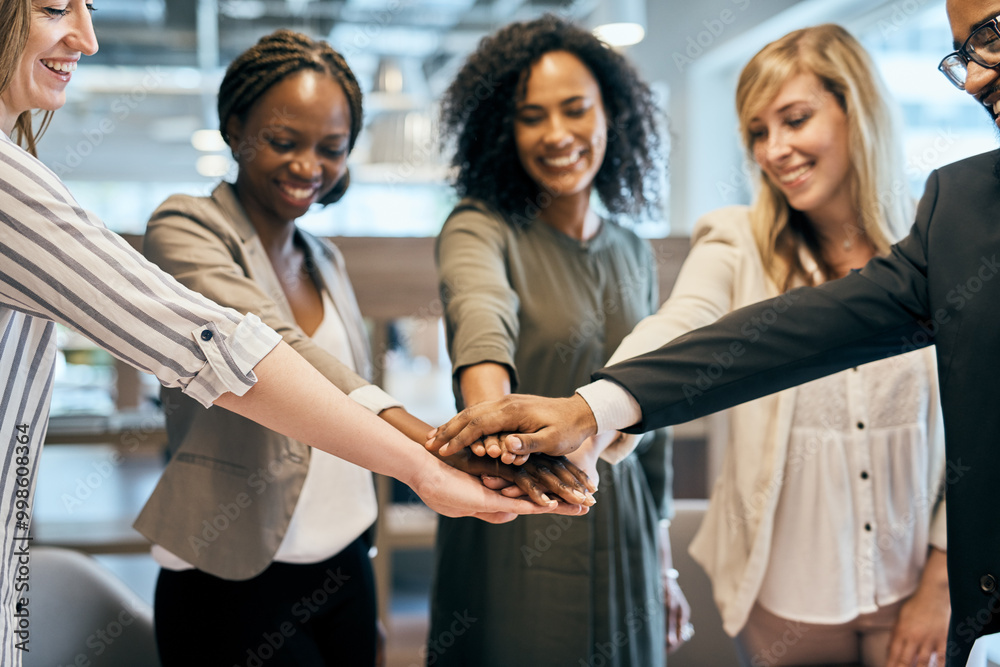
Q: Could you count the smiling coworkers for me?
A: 5